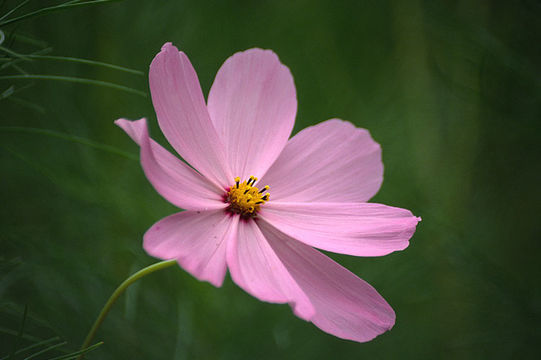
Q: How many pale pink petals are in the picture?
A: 8